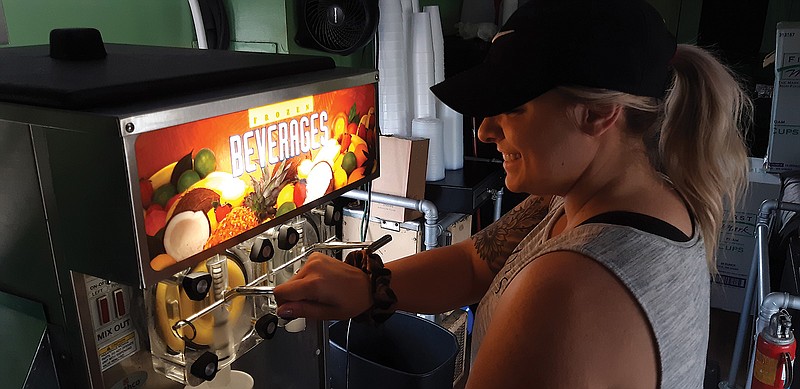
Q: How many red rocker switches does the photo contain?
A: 2